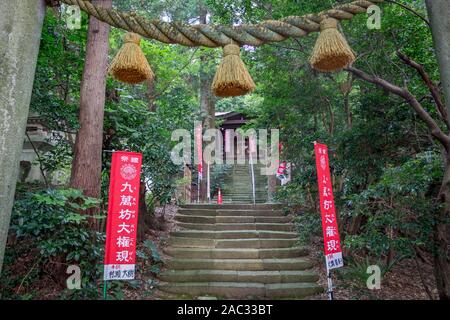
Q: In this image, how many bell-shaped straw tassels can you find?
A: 3